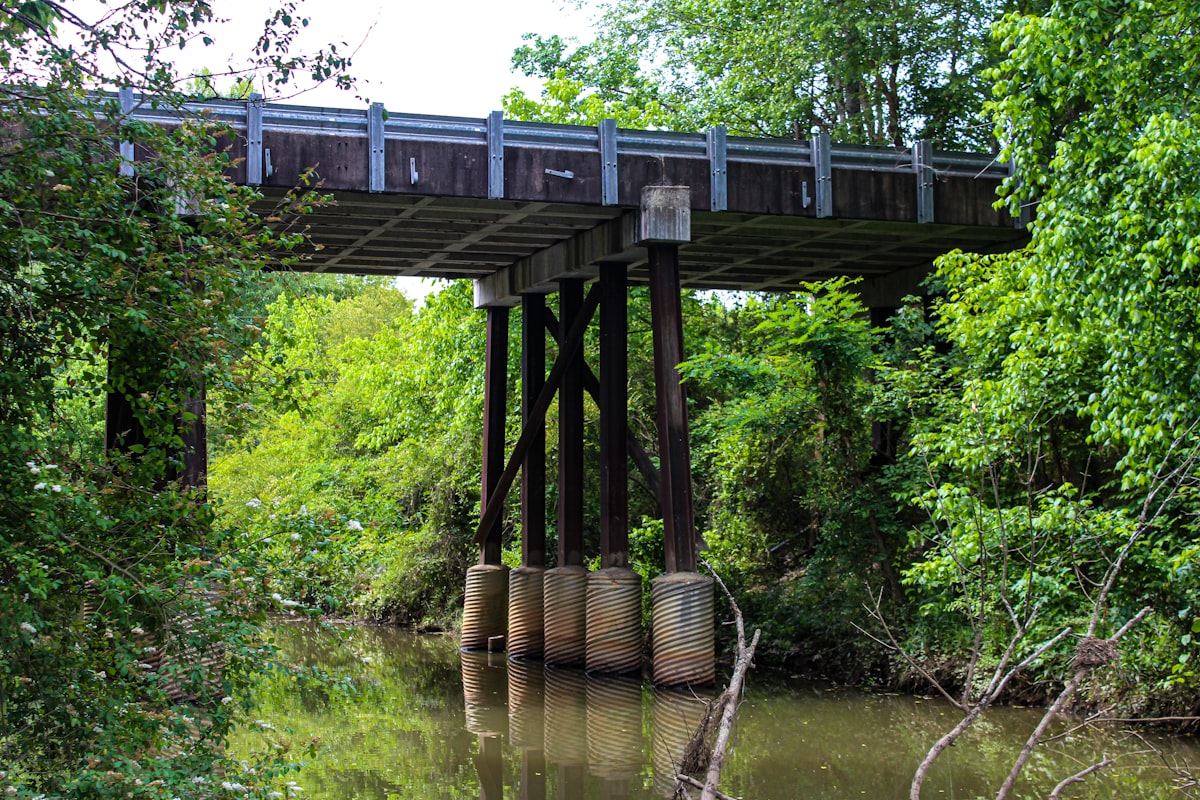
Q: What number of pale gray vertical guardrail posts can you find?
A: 9